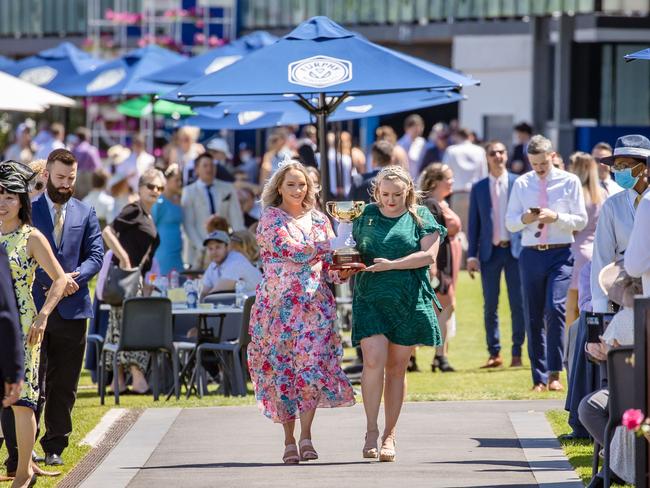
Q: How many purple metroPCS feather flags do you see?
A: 0